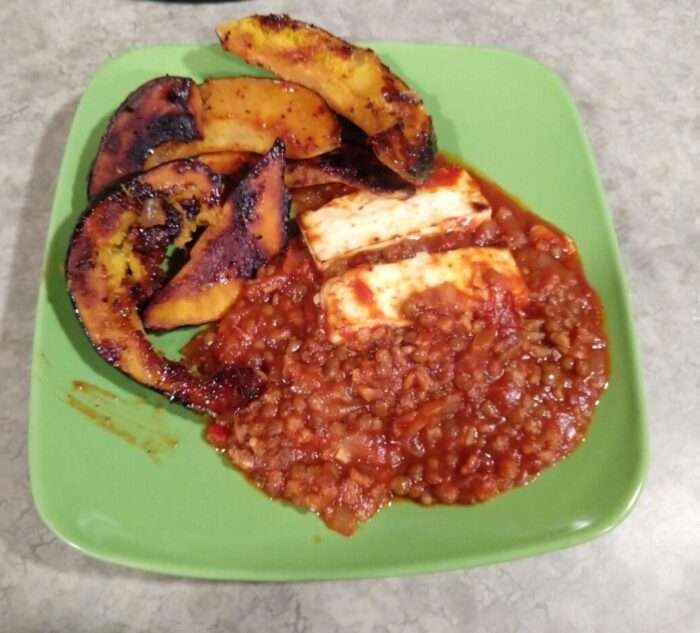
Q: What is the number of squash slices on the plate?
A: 6